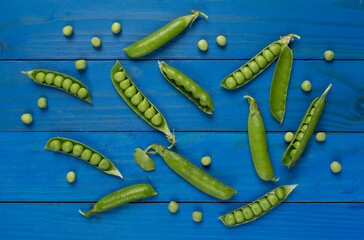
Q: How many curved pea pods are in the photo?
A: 11